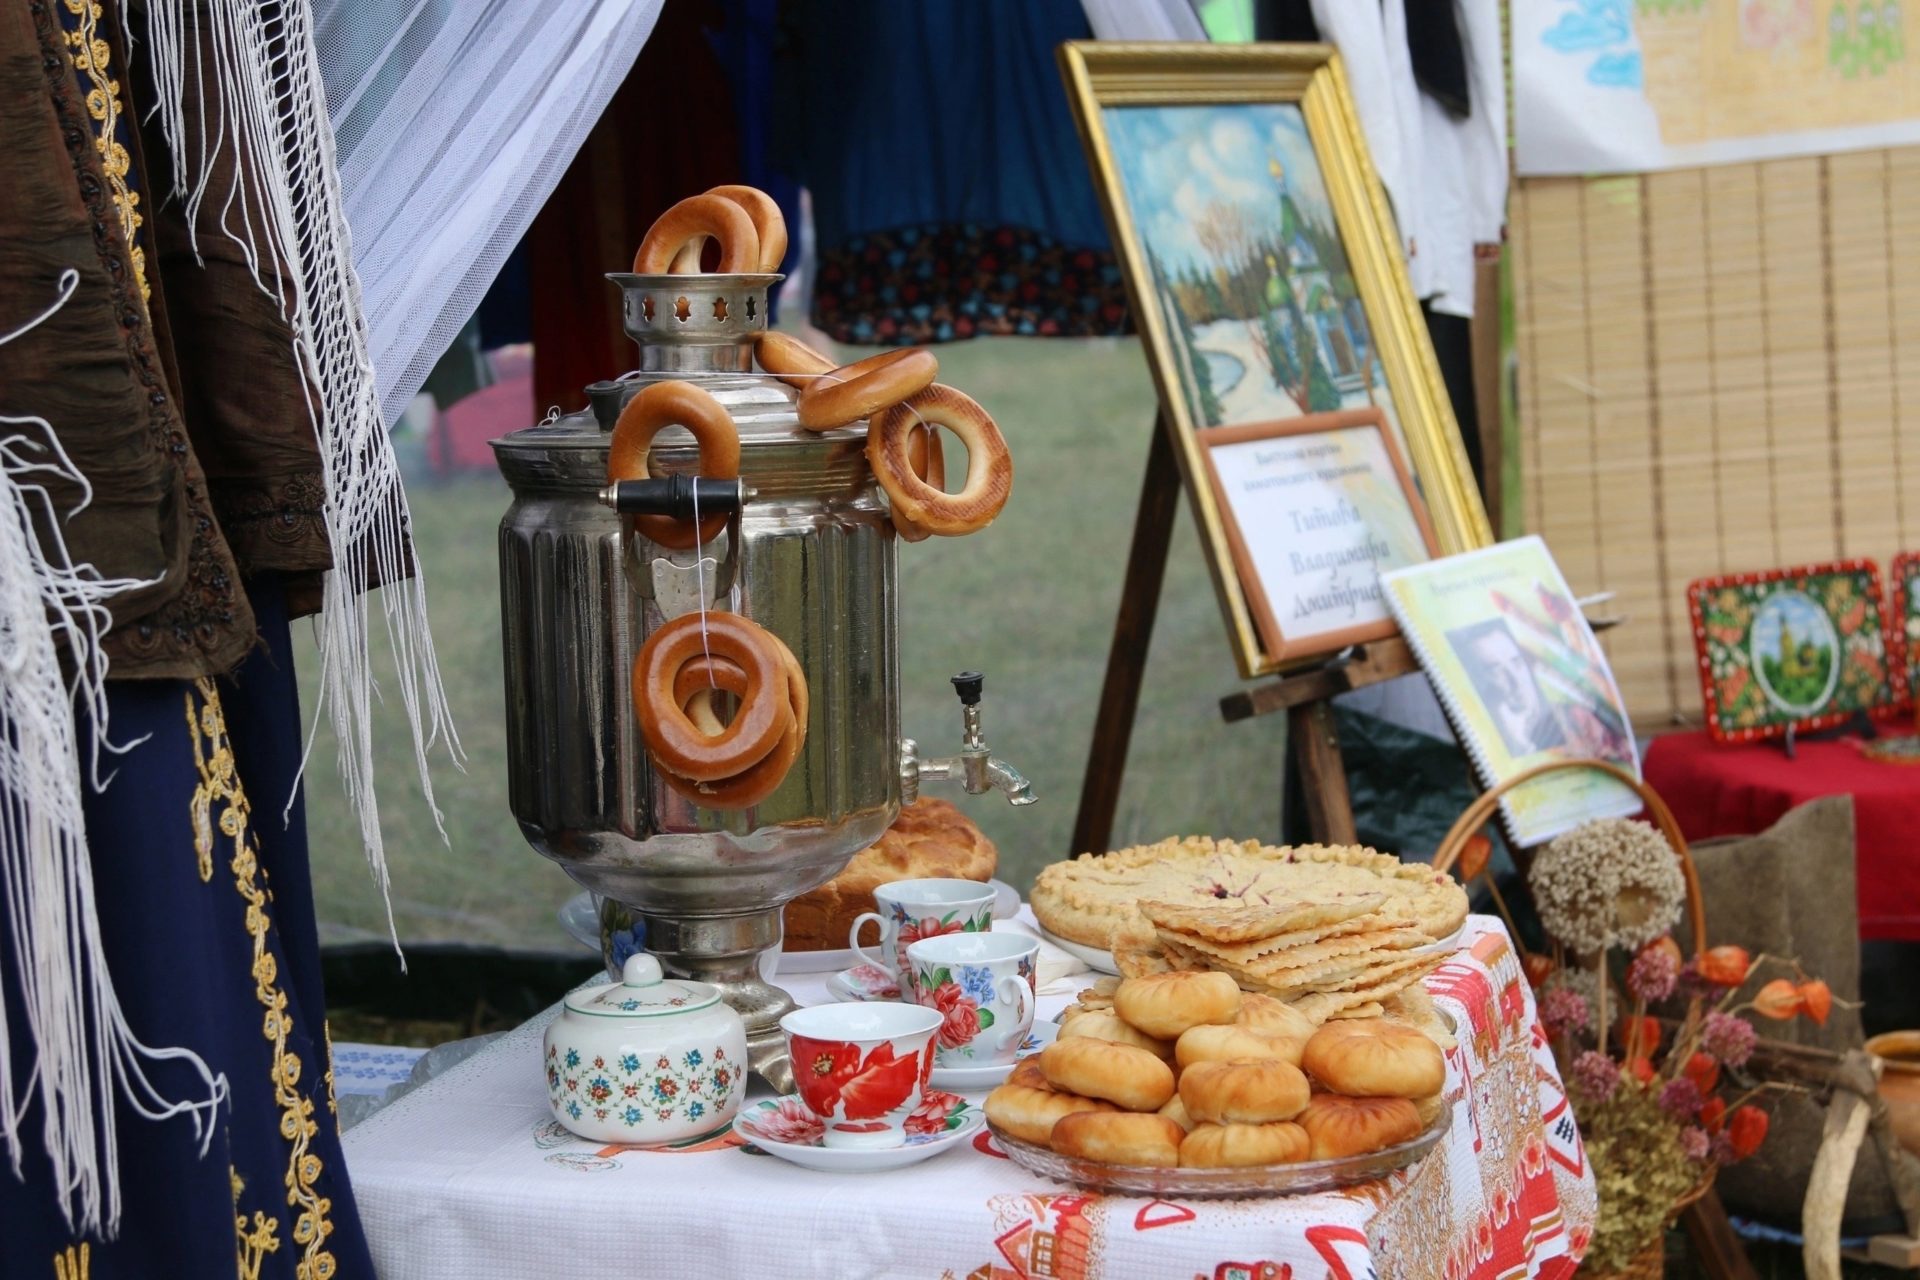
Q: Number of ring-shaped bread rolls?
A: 10